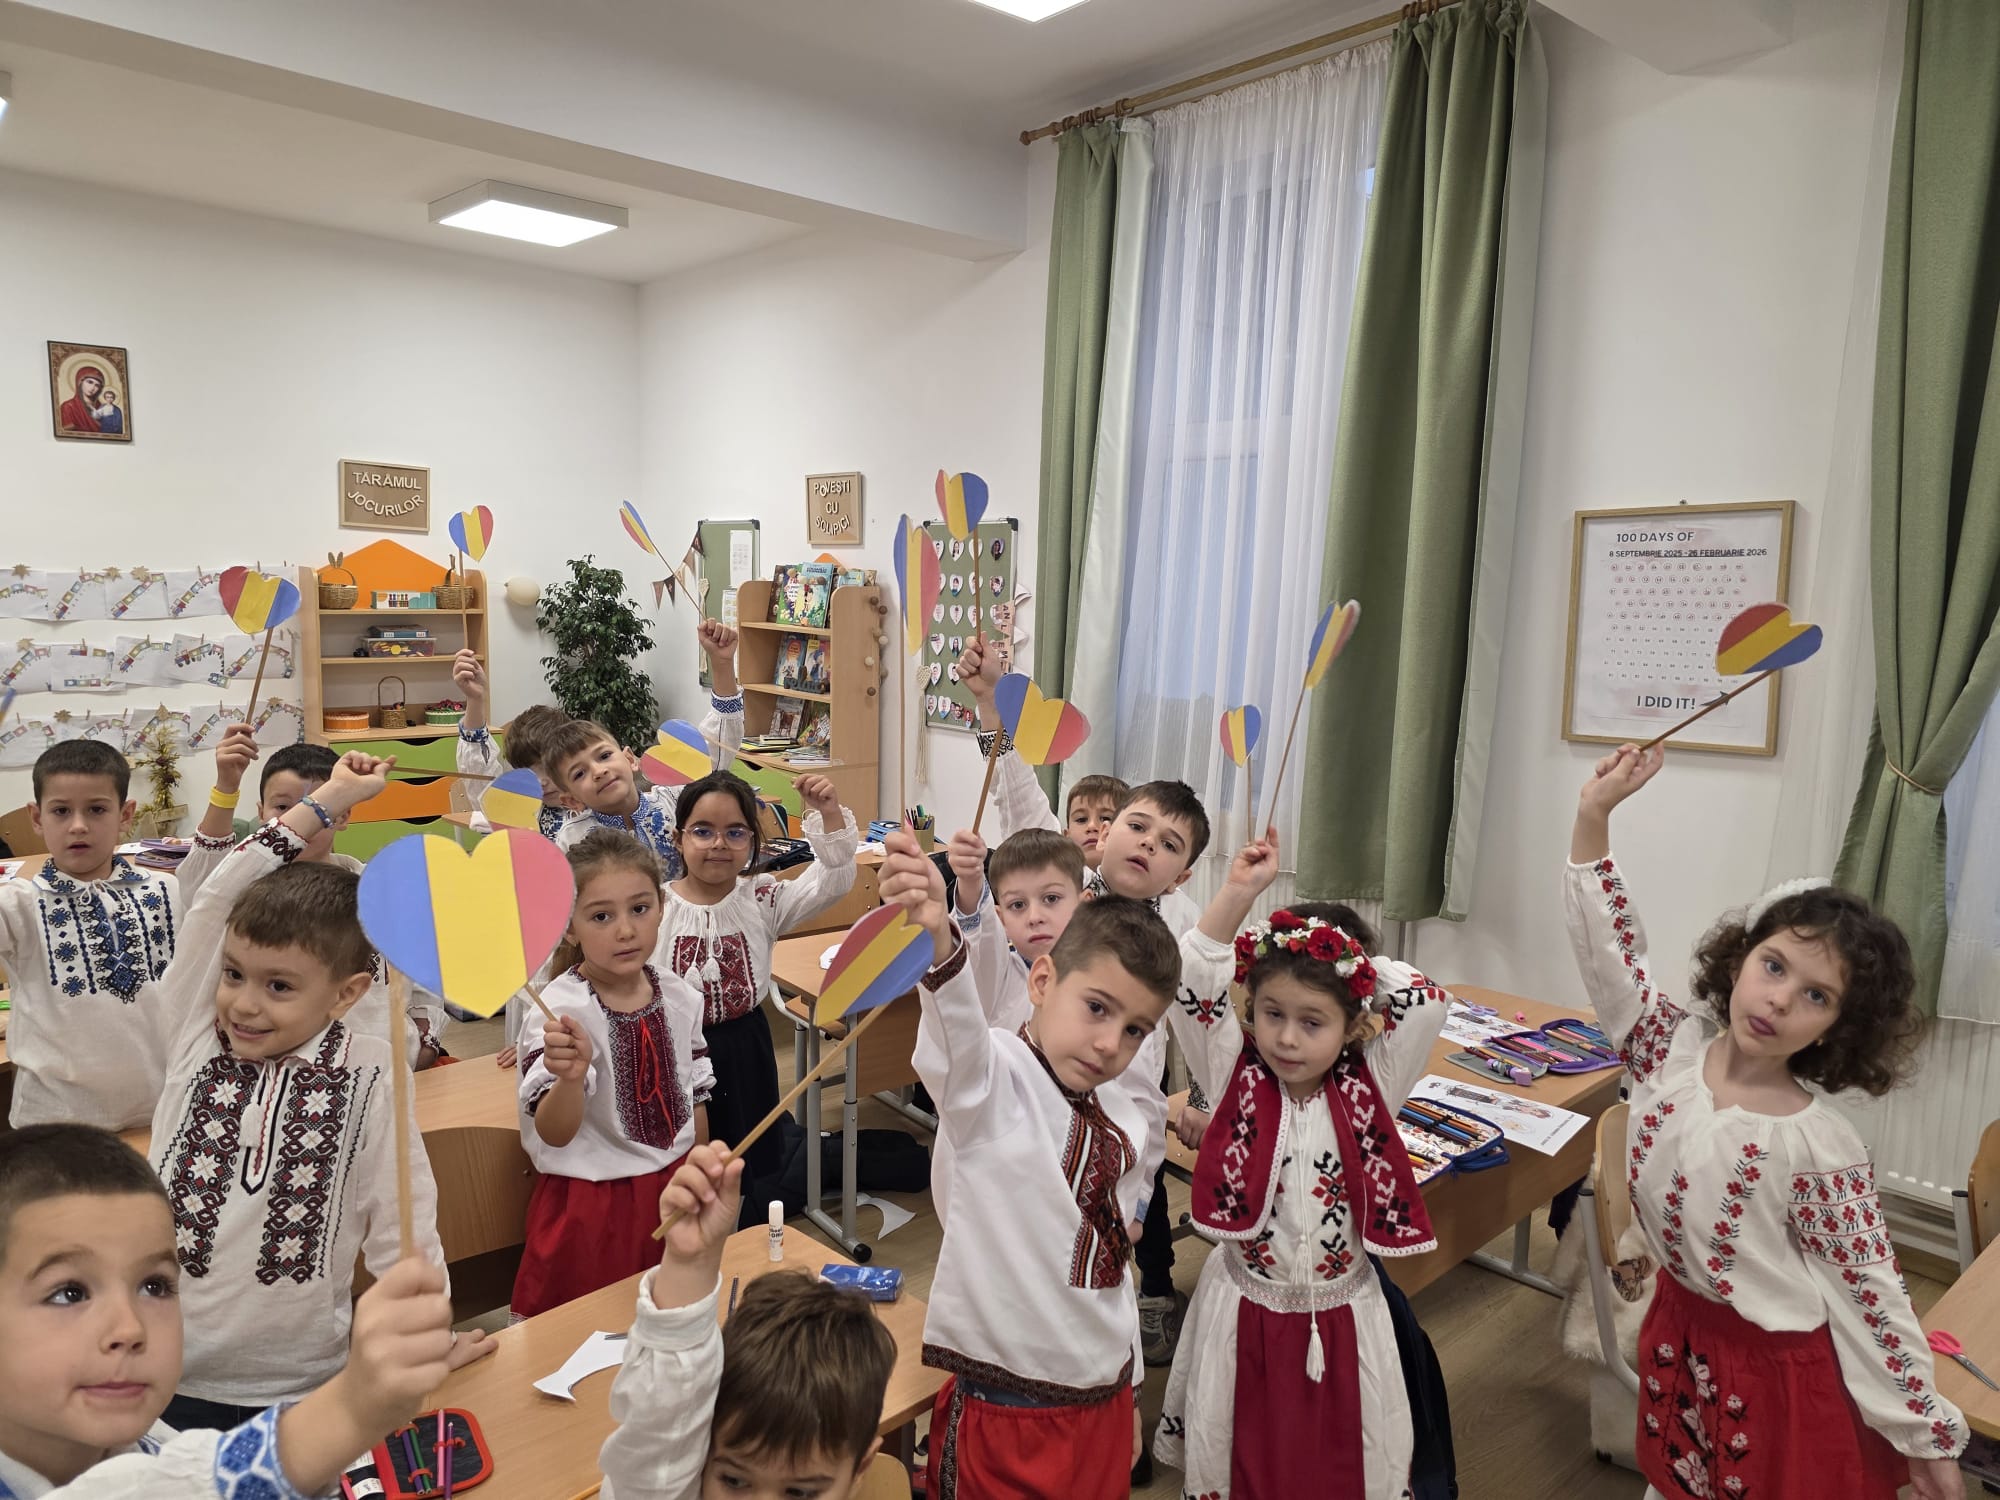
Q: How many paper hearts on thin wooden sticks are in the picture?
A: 13